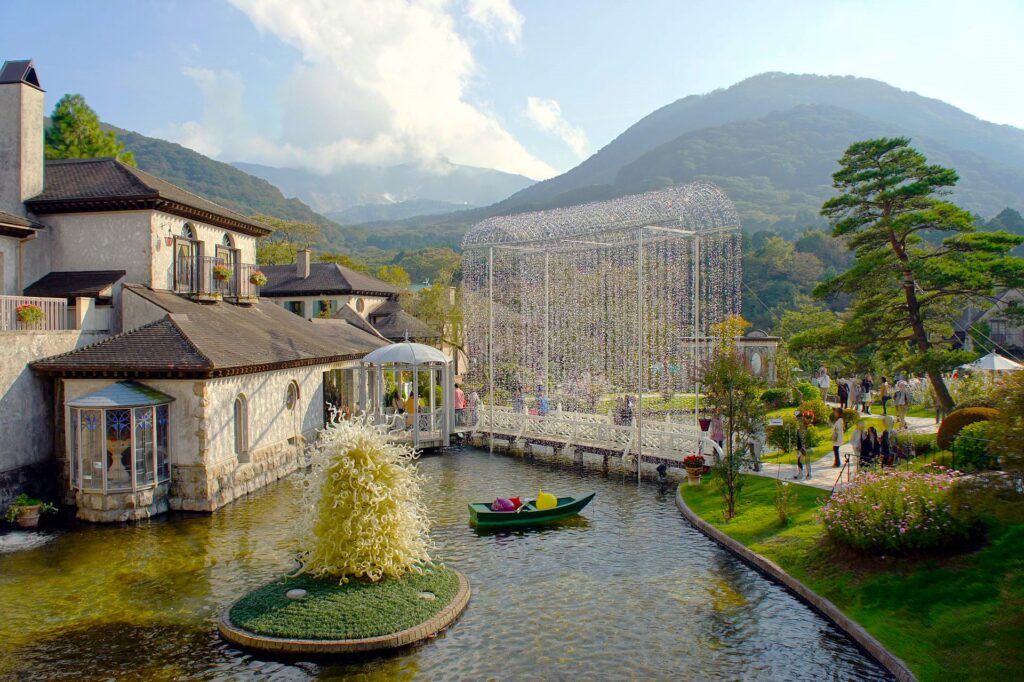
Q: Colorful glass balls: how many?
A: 3